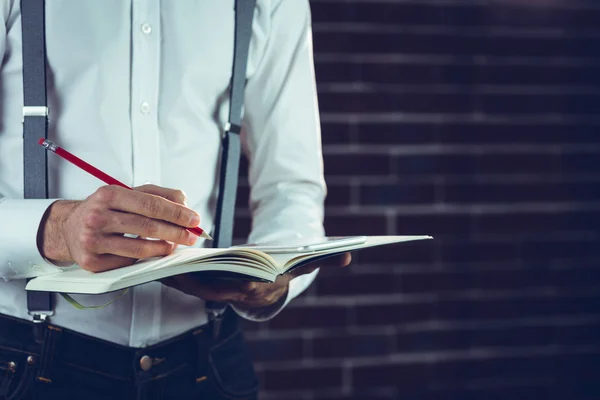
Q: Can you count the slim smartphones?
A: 1